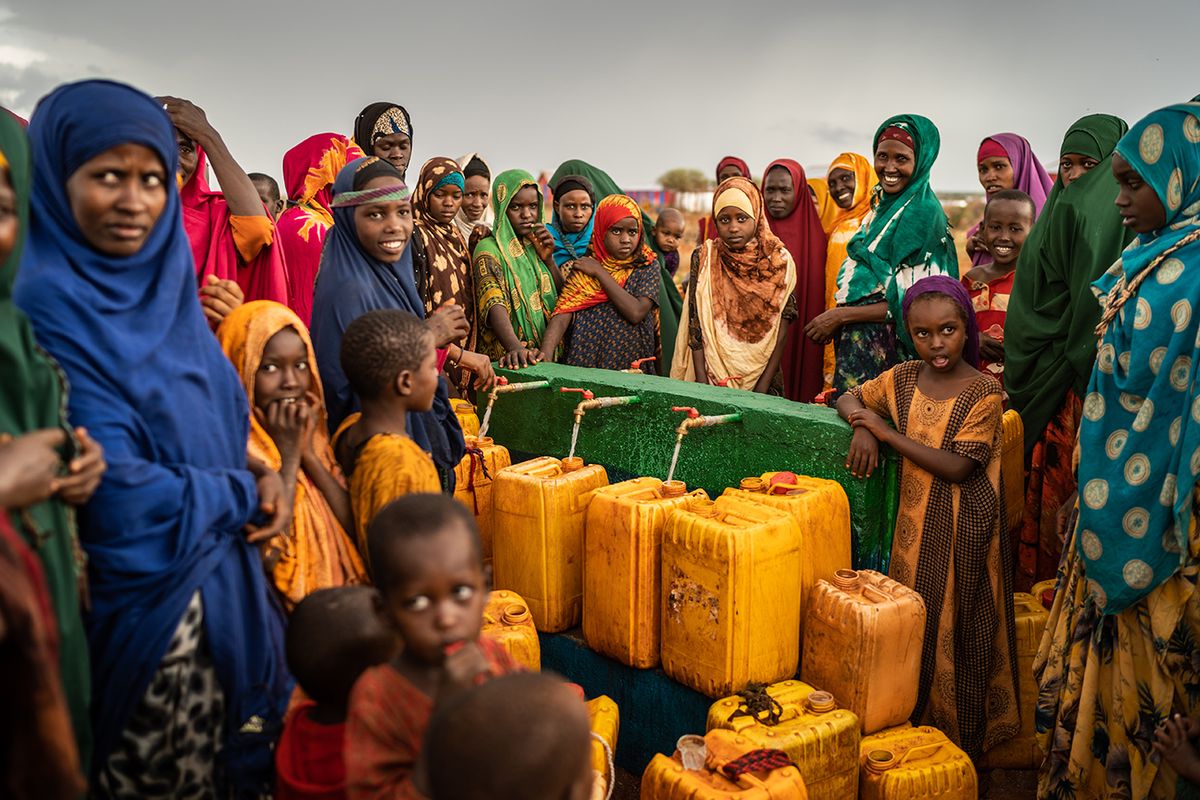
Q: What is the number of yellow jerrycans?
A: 15